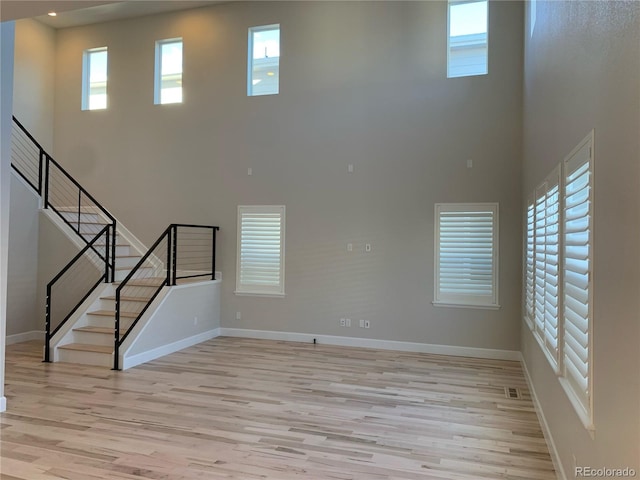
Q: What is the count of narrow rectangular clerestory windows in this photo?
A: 4